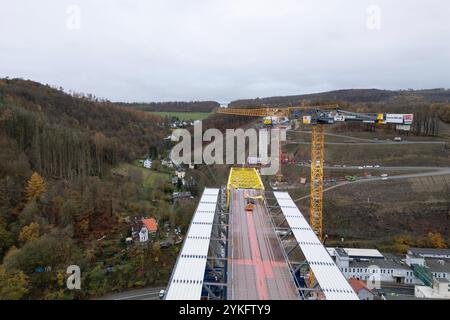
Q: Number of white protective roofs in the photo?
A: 2